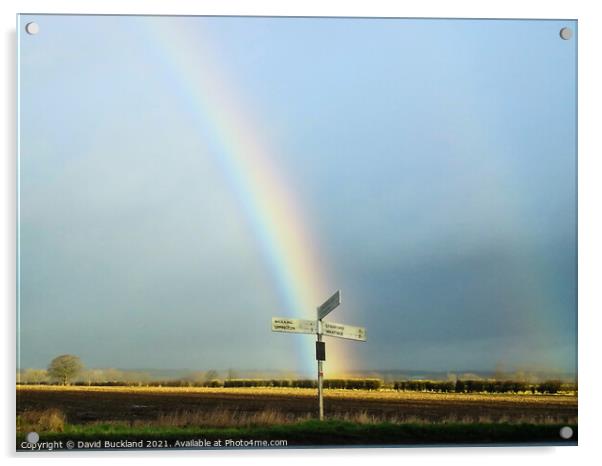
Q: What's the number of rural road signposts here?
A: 1